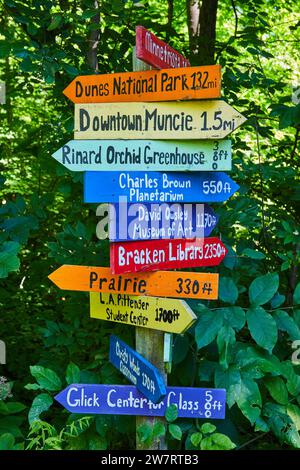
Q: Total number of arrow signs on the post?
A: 11